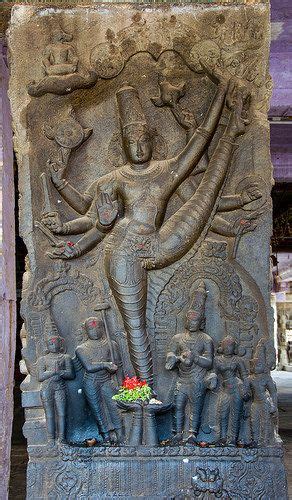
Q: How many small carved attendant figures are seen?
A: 5